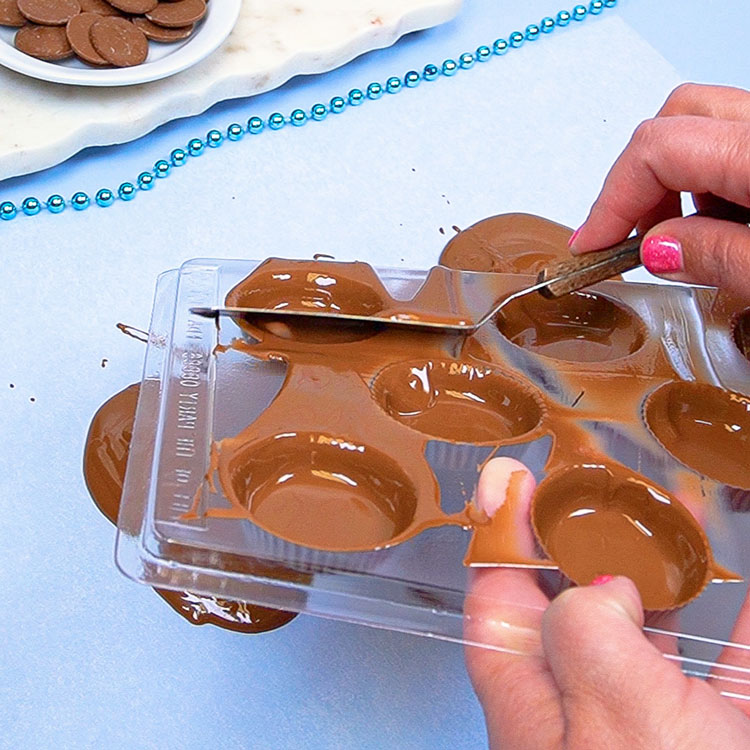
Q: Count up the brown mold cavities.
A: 7